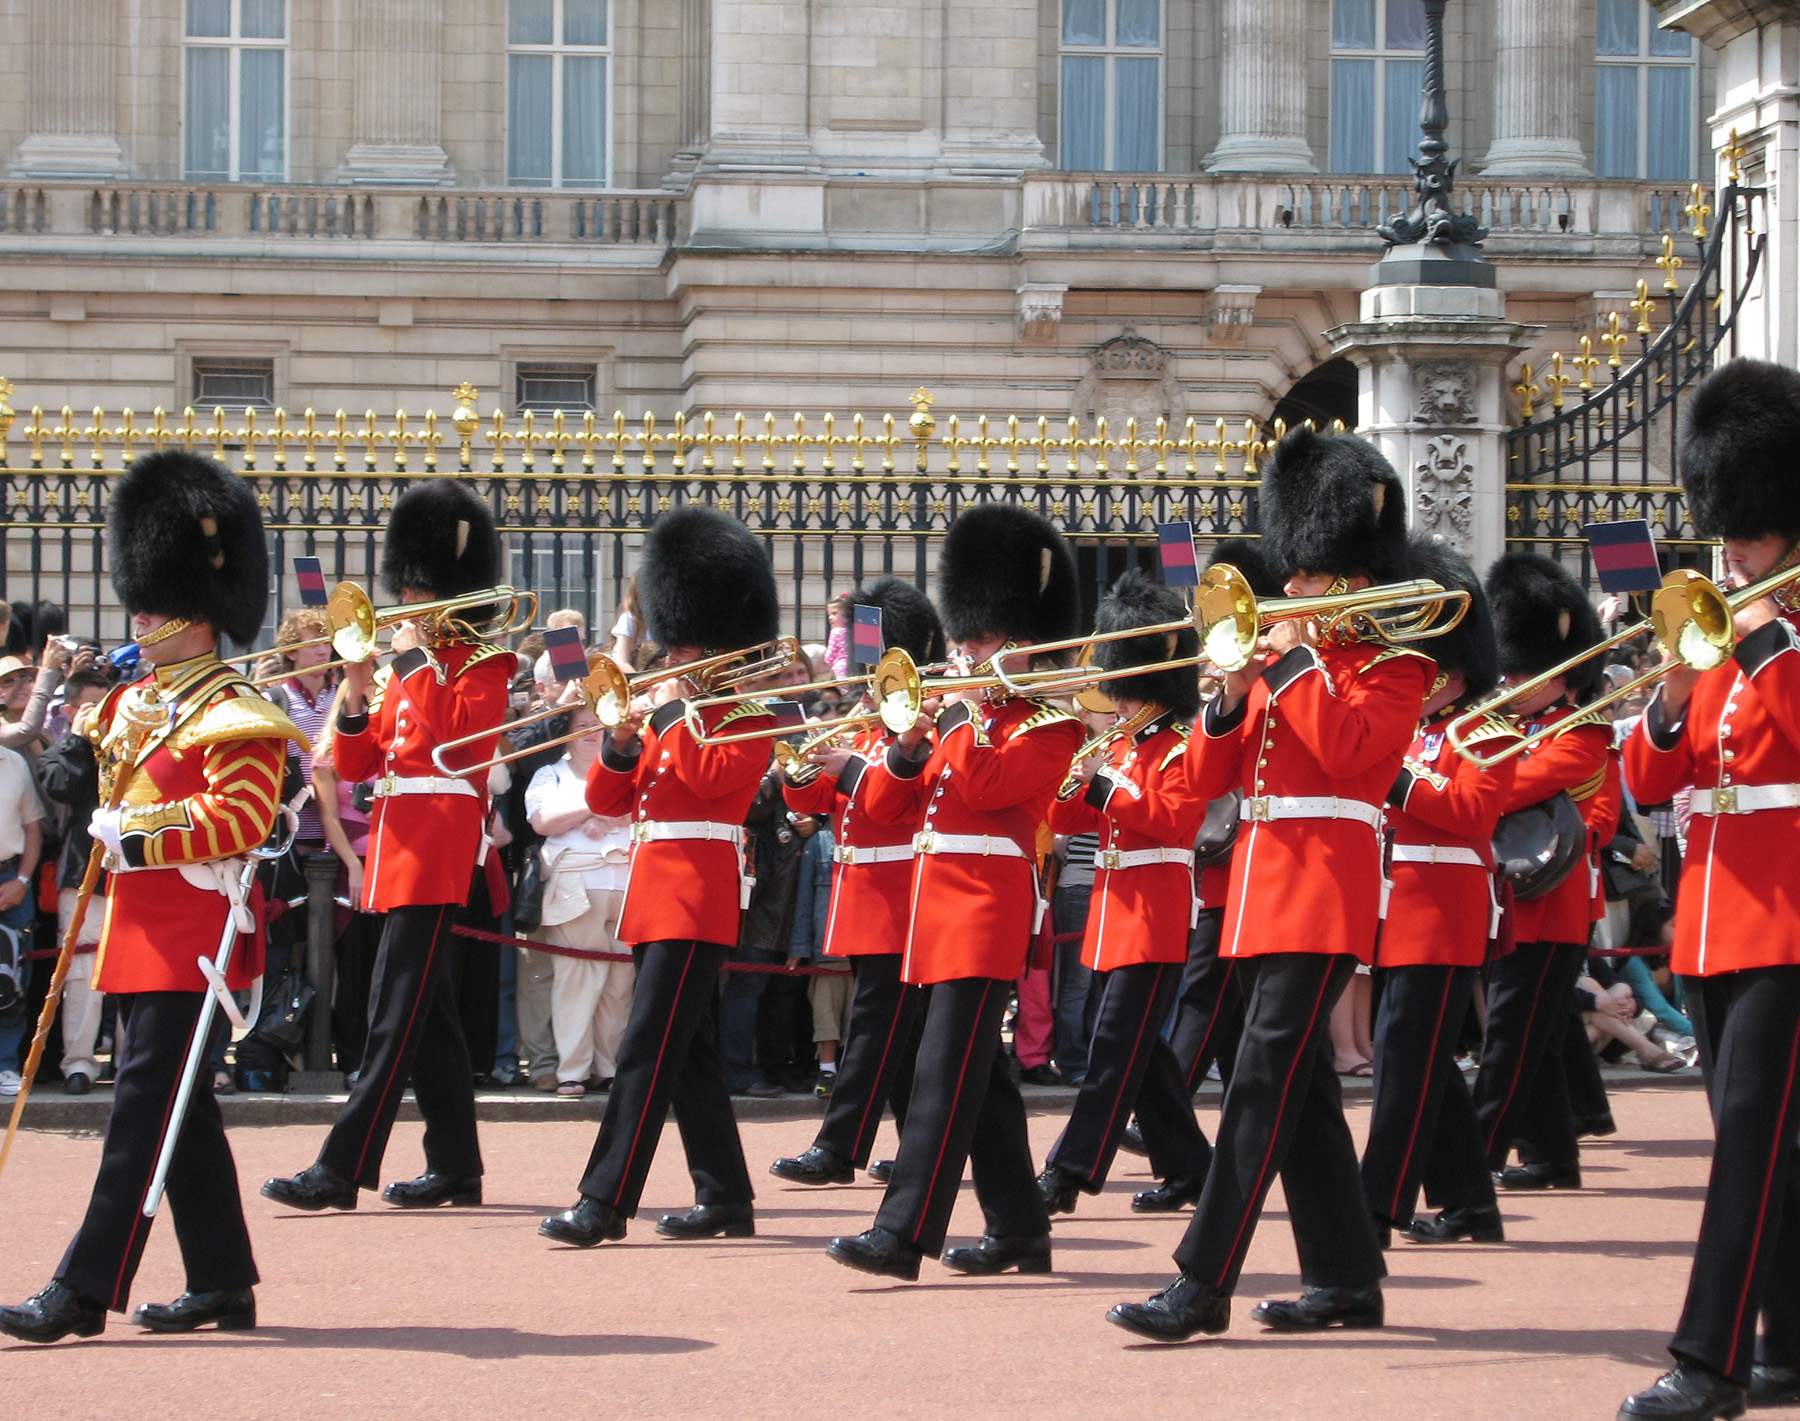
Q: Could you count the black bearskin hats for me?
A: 11